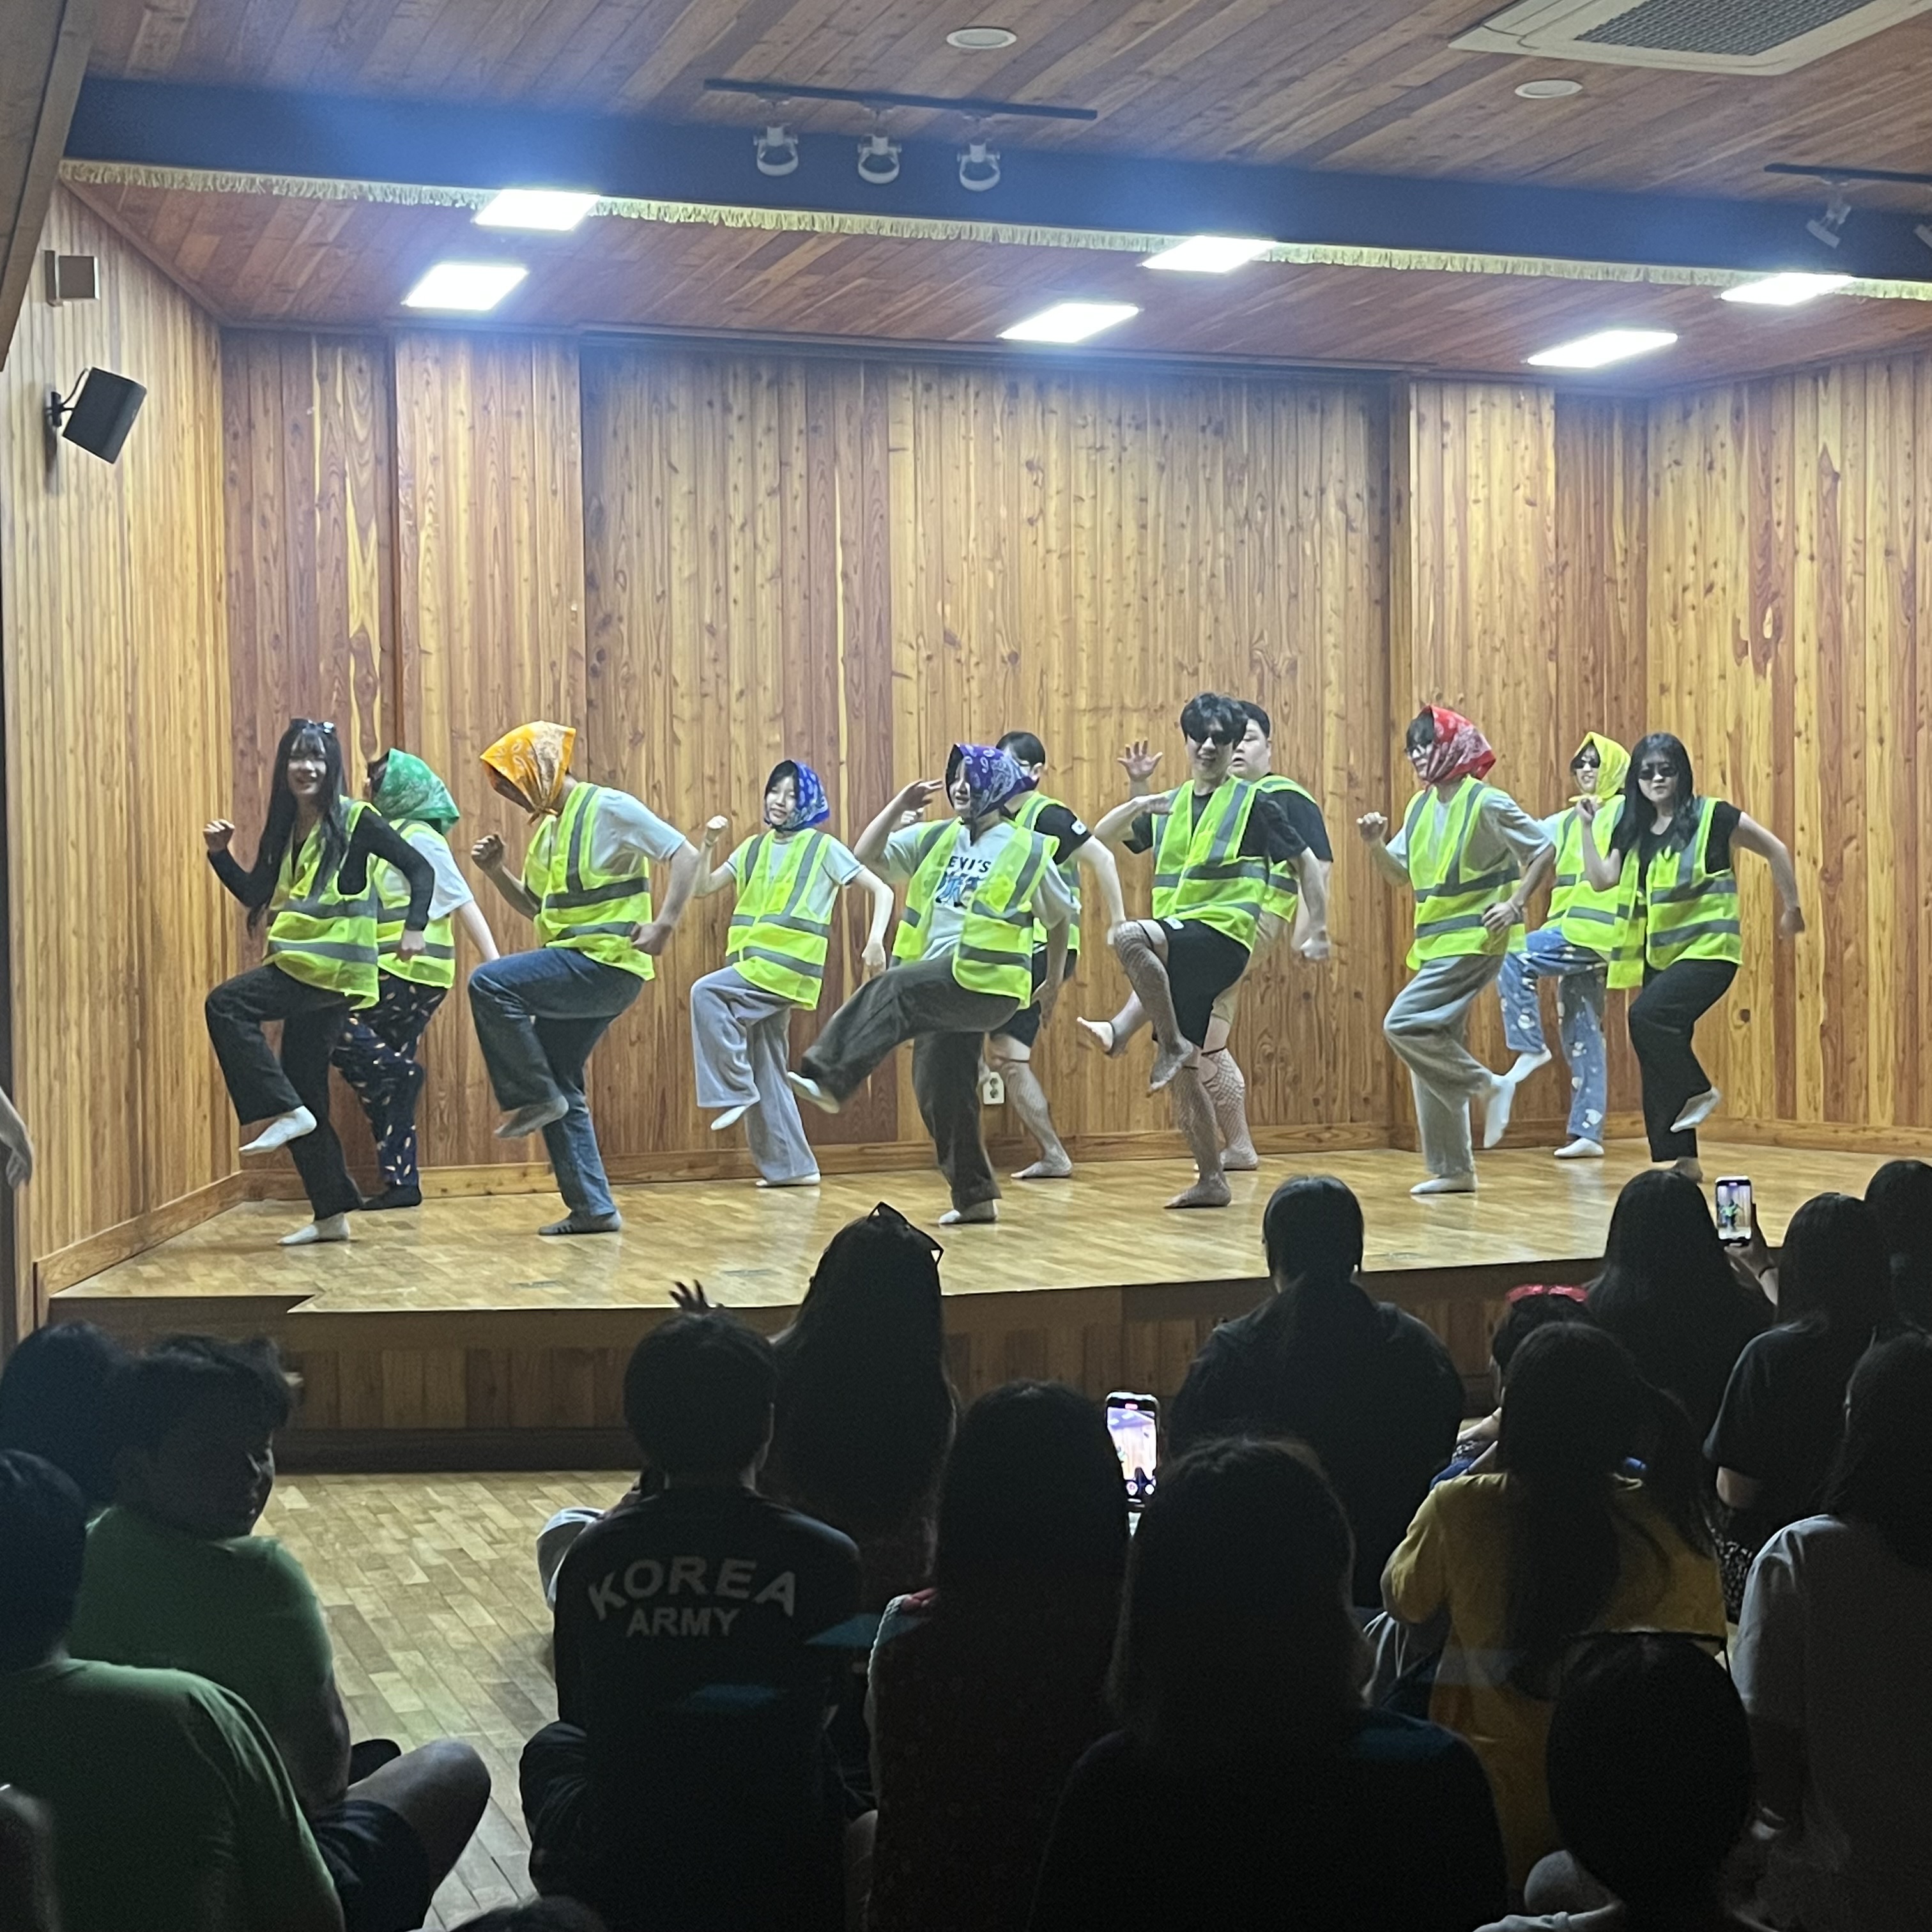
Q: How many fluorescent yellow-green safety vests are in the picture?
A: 11